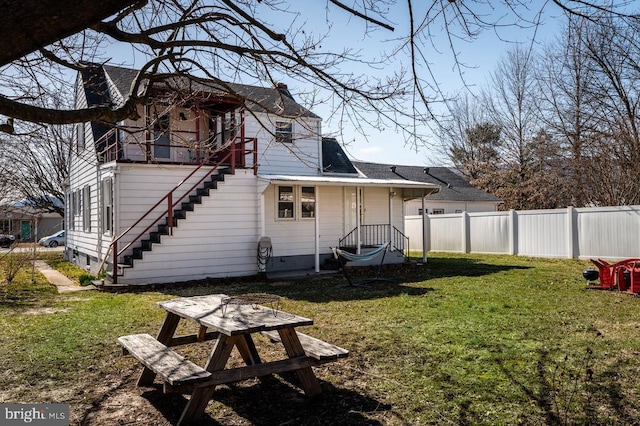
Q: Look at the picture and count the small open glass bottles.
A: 0